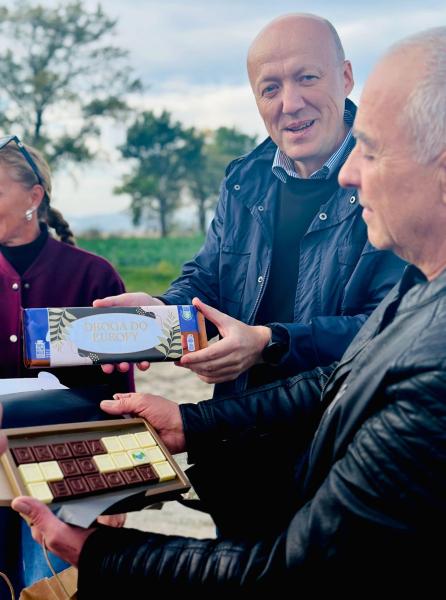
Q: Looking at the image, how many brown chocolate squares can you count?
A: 13